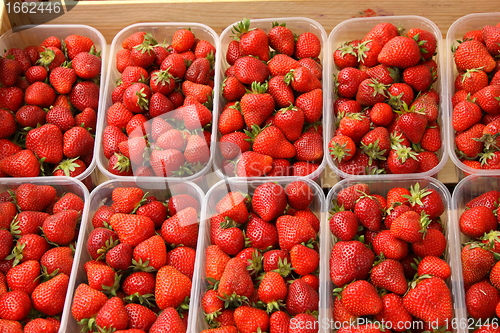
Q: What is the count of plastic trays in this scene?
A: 10